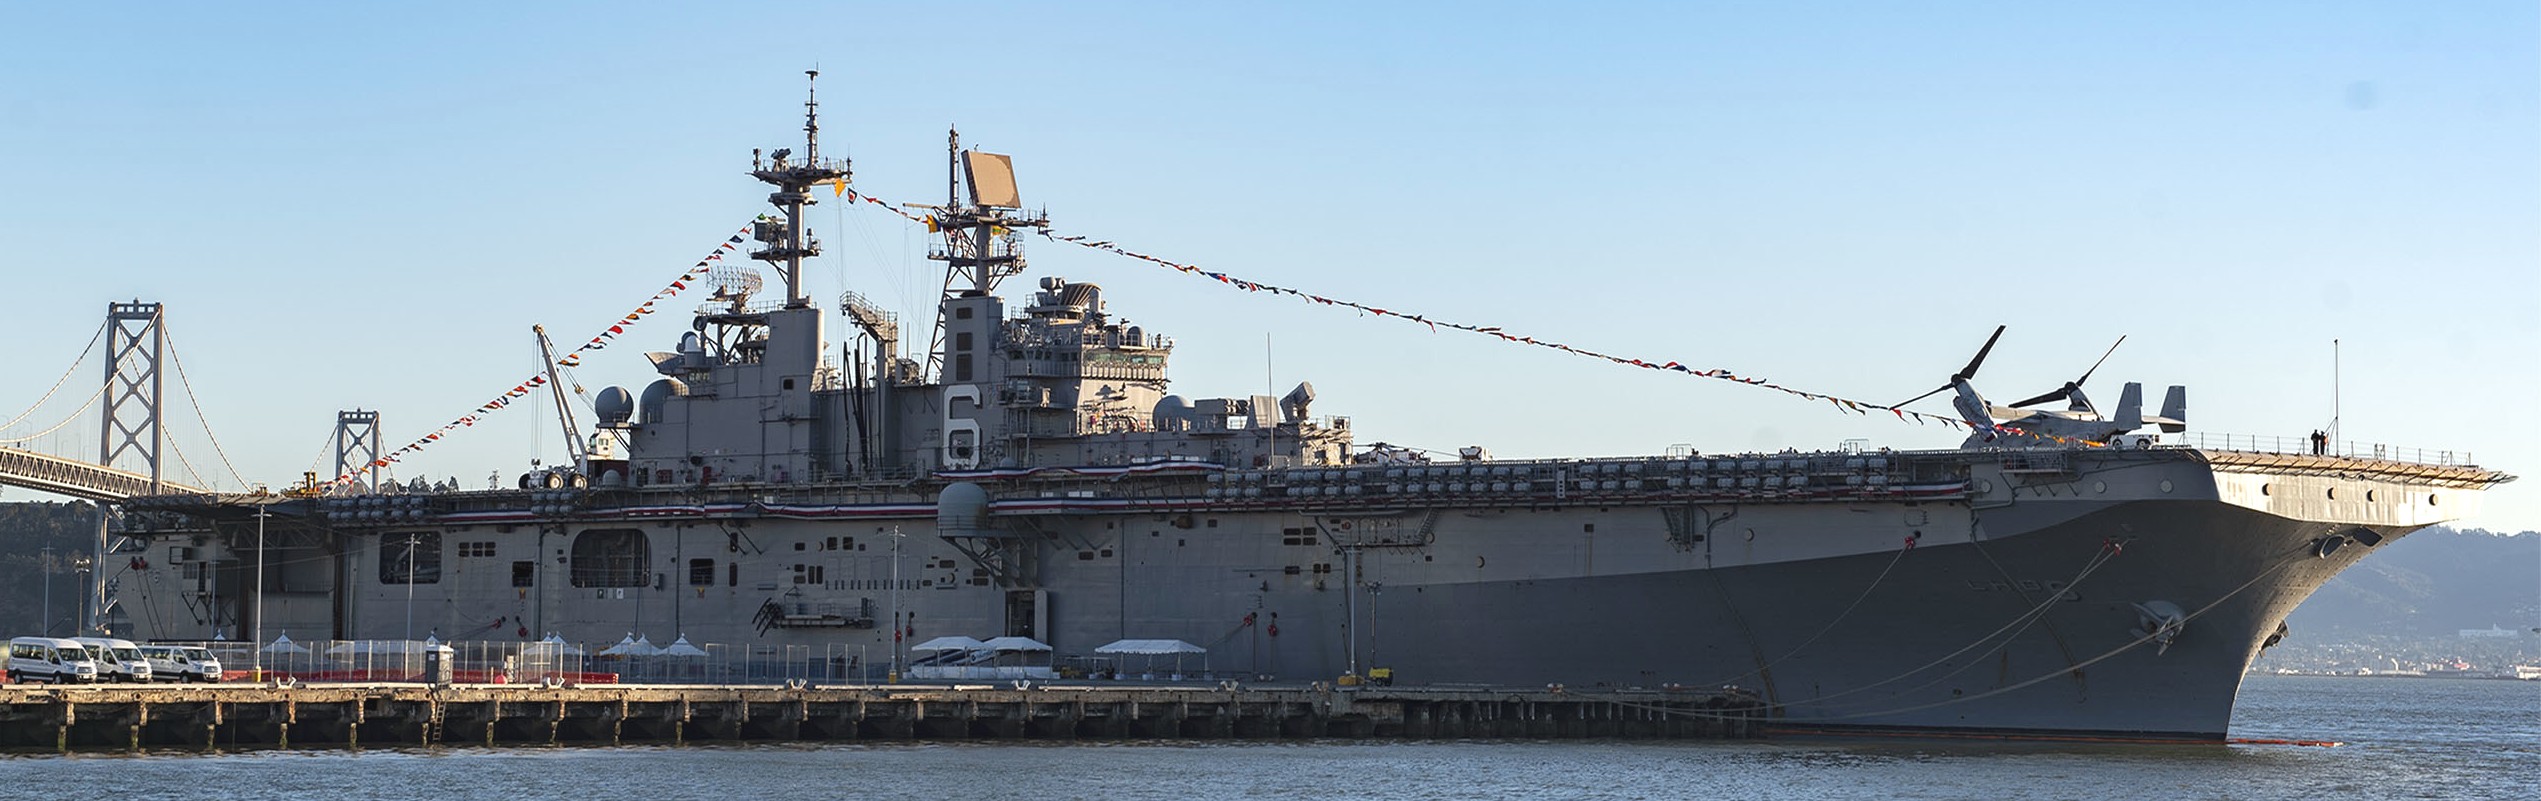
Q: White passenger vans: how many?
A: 3